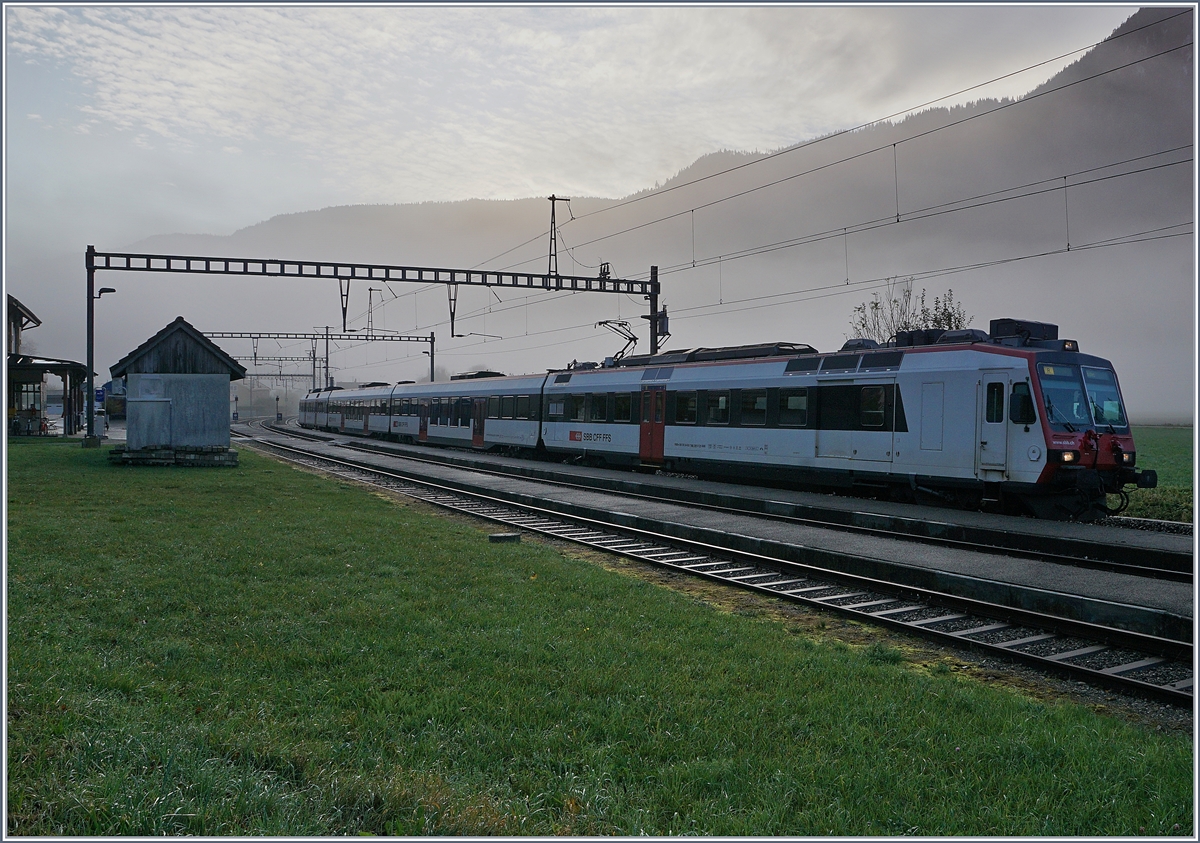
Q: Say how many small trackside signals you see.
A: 2